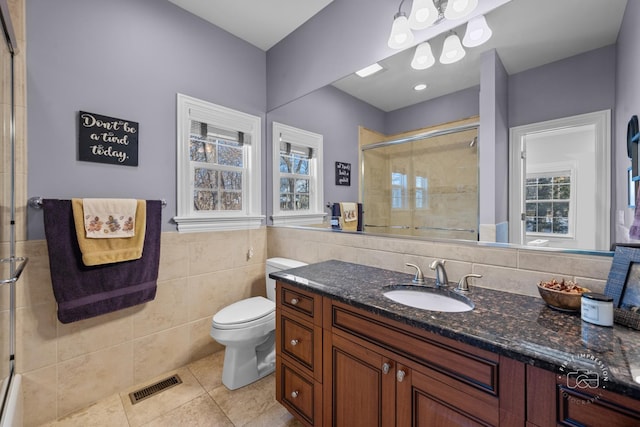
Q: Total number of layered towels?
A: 3